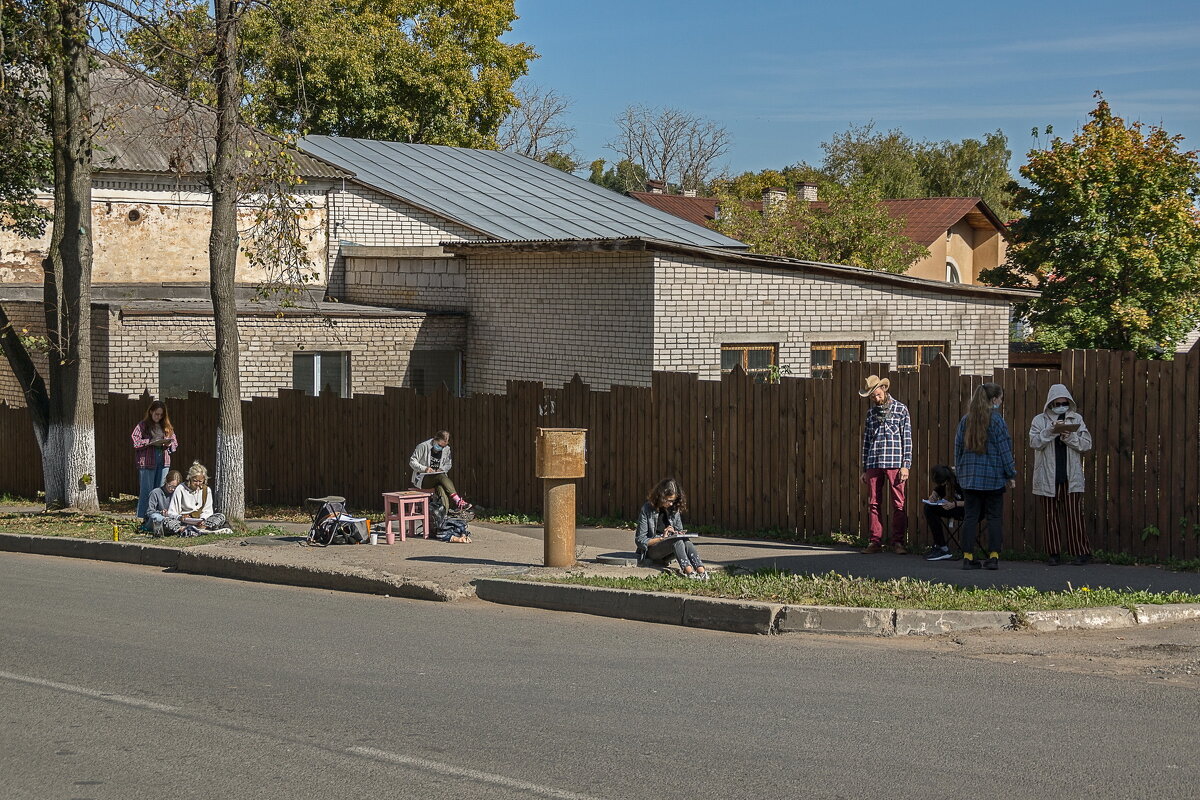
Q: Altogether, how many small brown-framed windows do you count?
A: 3